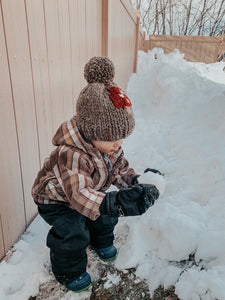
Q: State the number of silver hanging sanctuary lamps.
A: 0